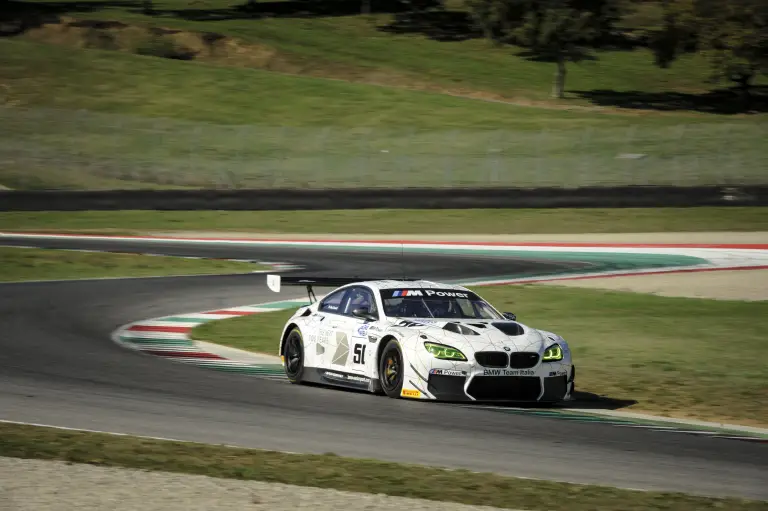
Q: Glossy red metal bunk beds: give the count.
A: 0